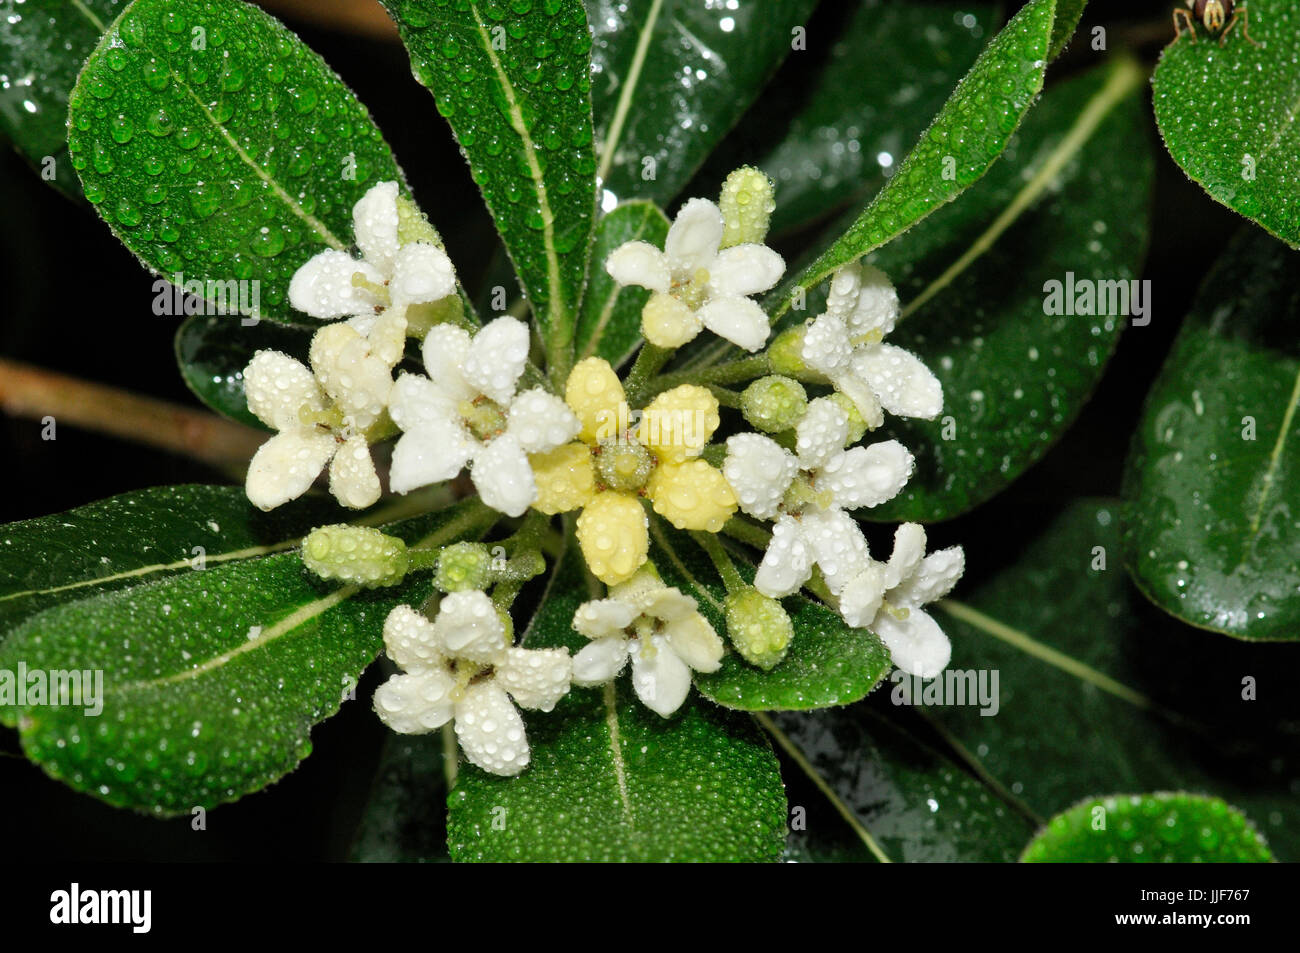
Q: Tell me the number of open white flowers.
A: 9